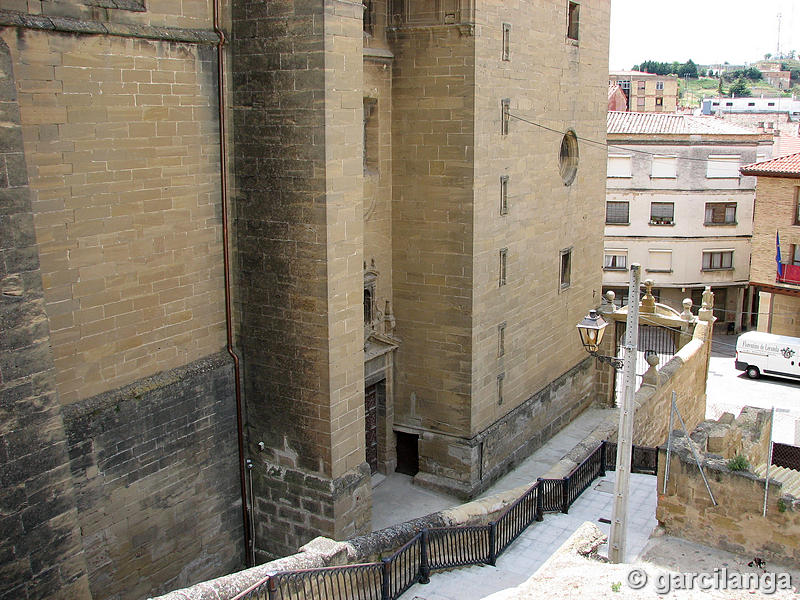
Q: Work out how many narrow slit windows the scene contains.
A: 6